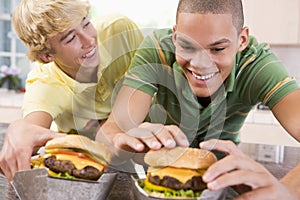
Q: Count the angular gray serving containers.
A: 2